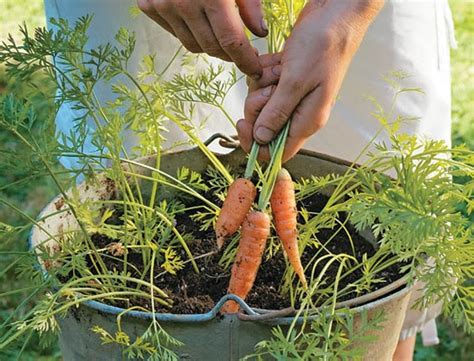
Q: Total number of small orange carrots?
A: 3